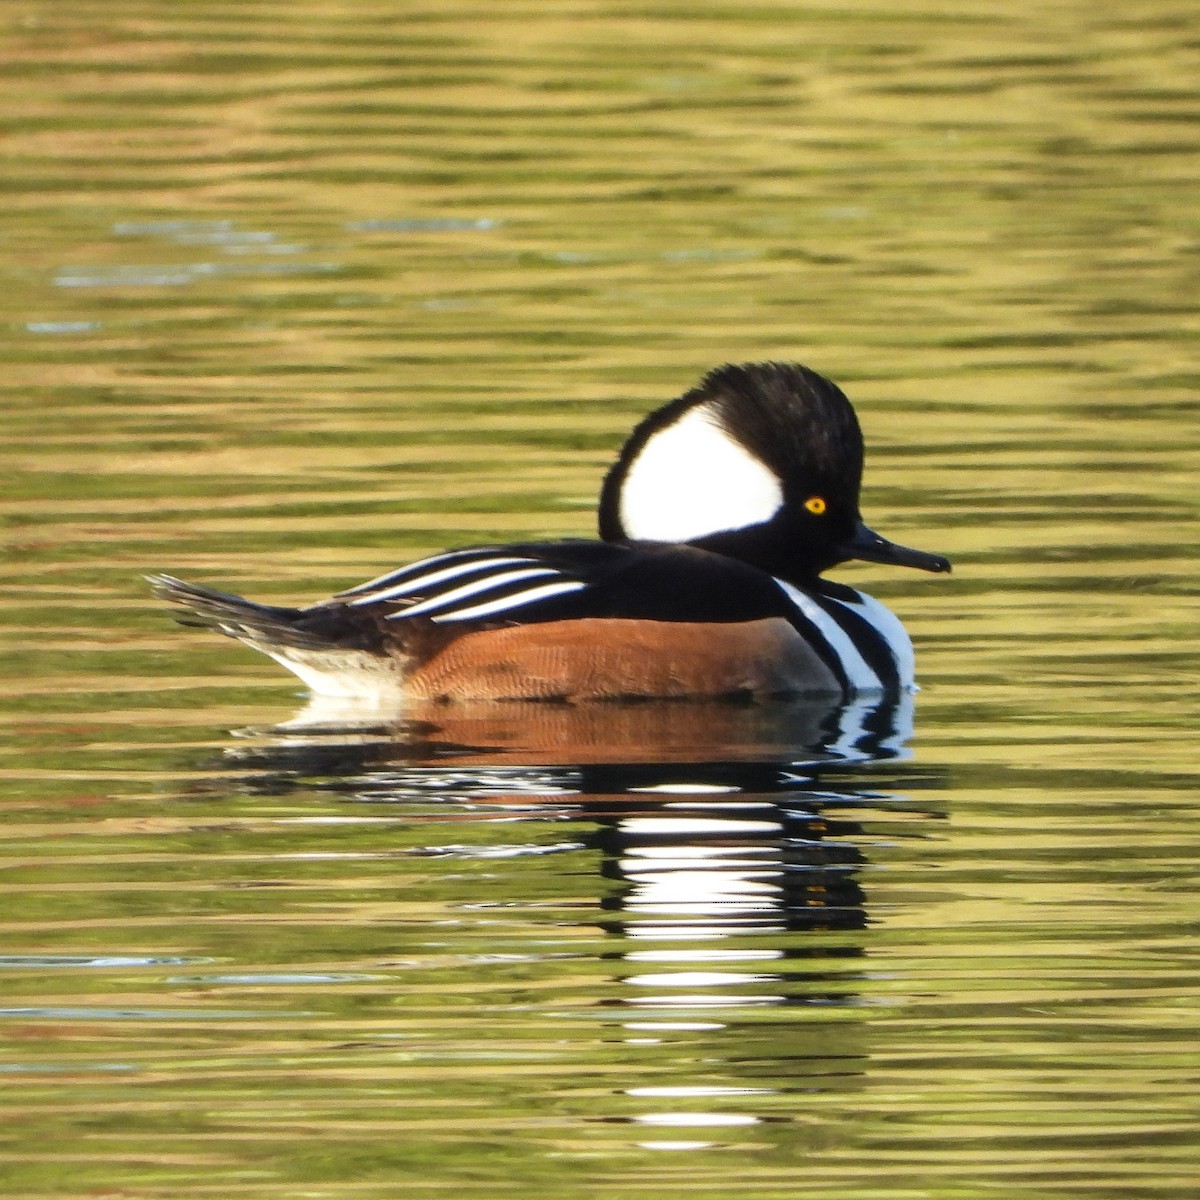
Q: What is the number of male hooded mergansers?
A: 1